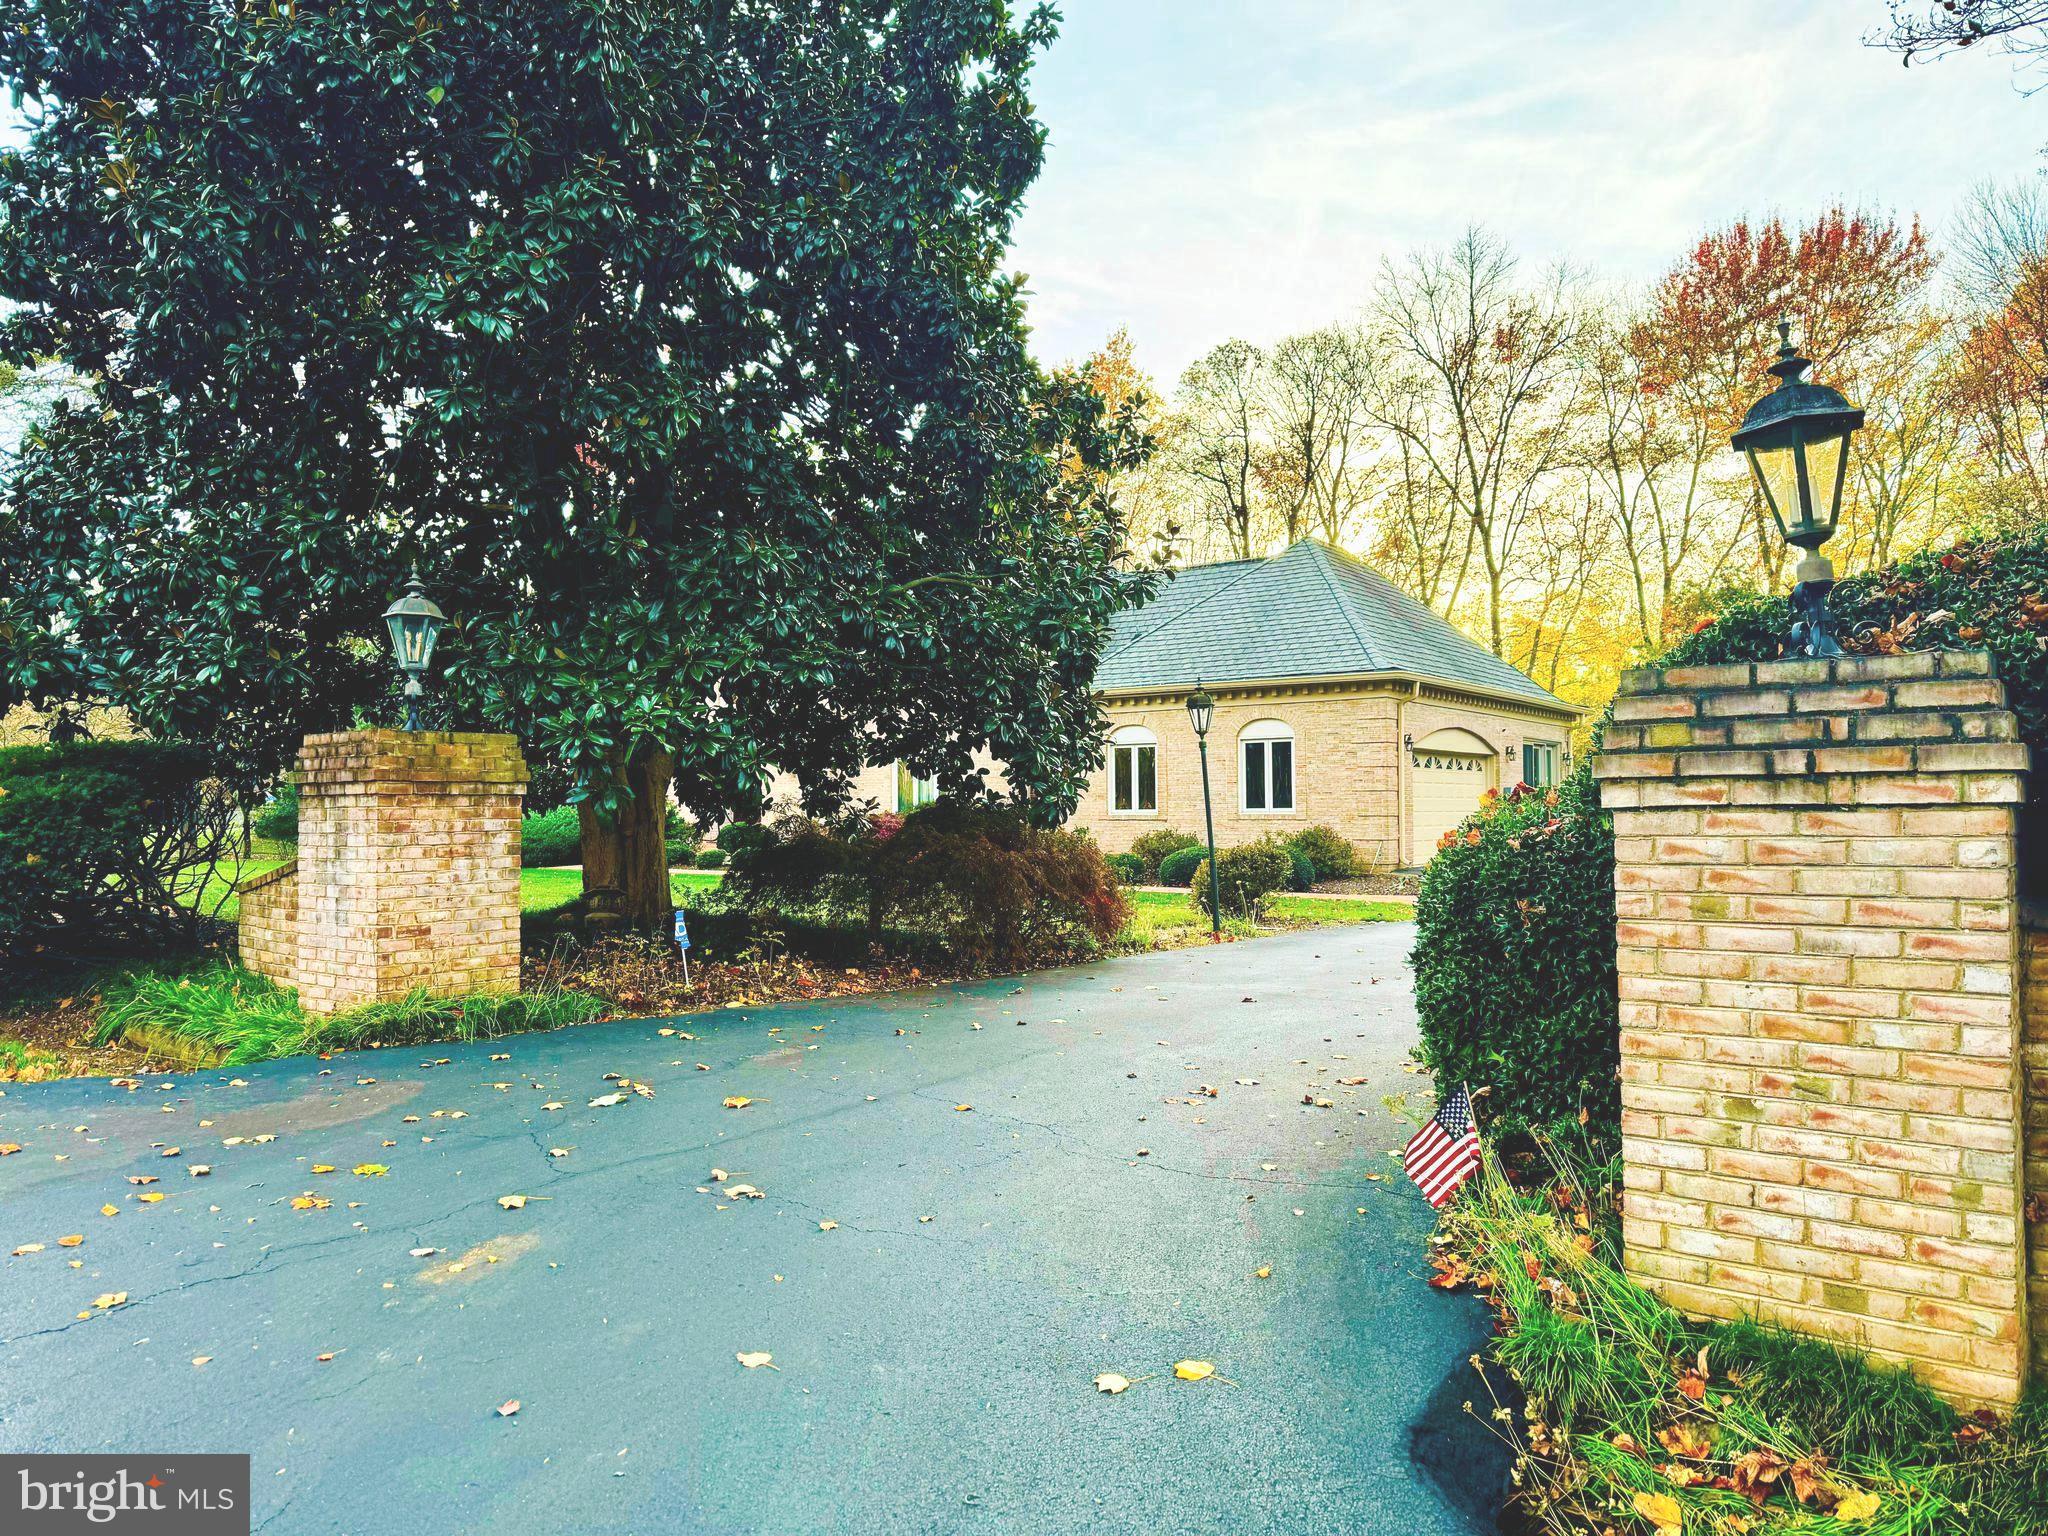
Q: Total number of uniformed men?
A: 0